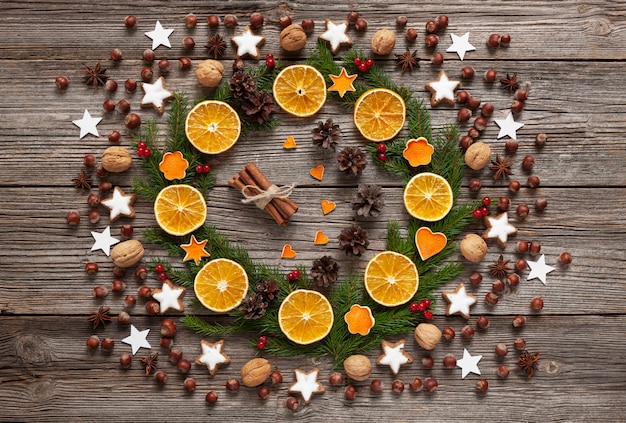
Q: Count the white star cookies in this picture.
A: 11